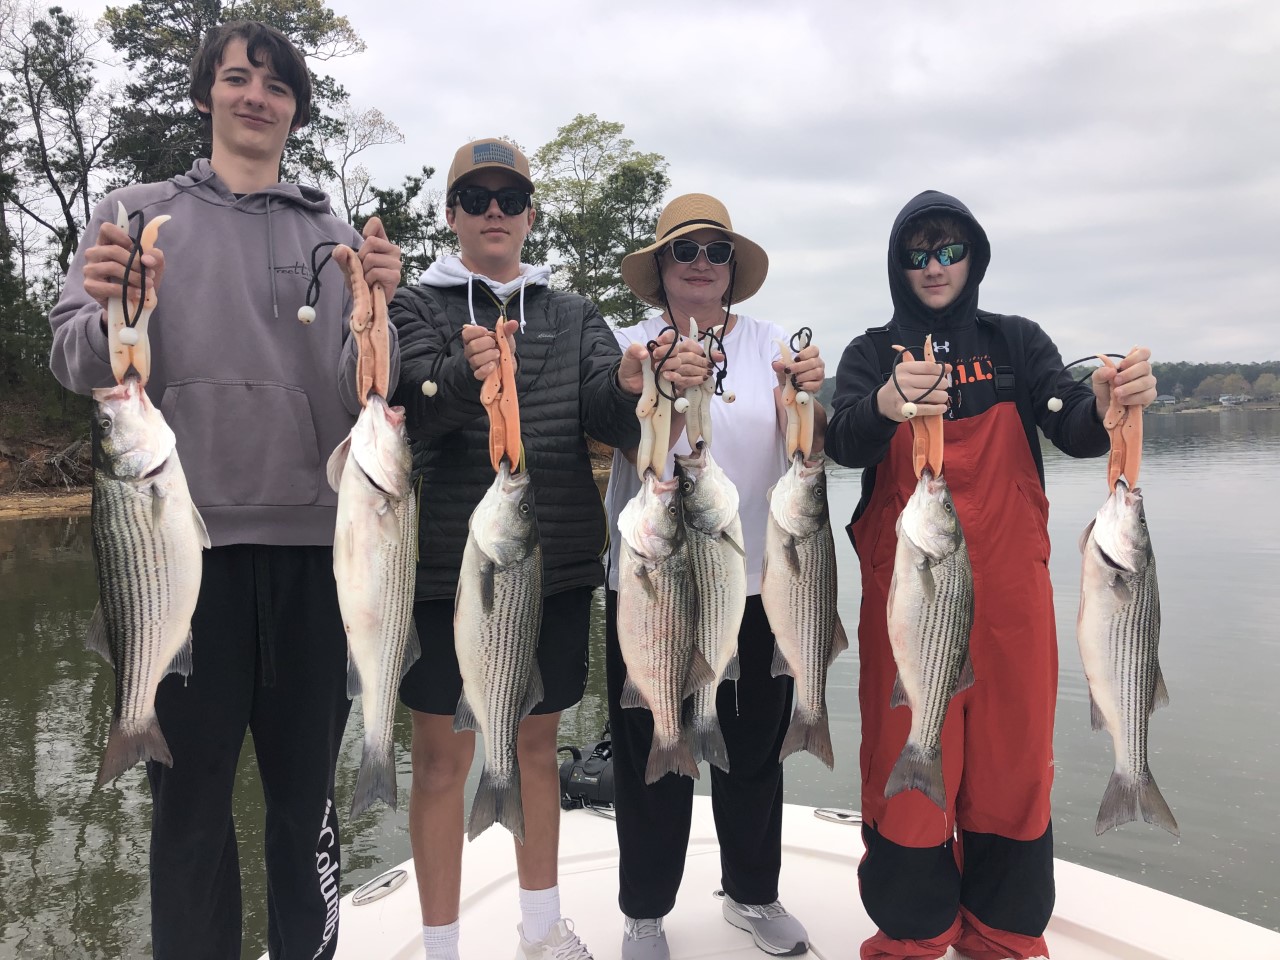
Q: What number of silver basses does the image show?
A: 8